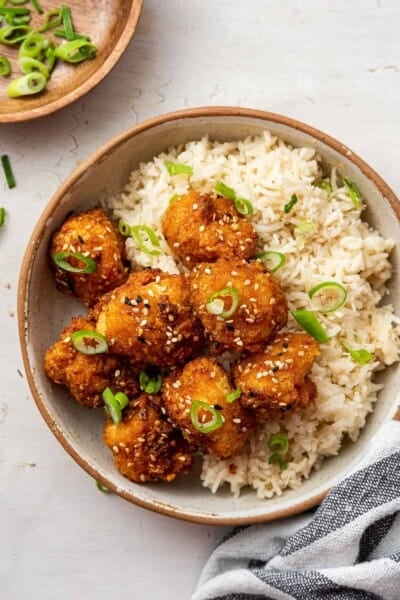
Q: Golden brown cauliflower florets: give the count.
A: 8